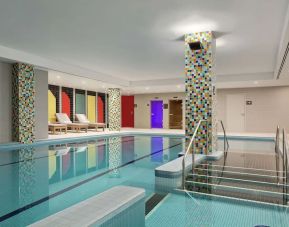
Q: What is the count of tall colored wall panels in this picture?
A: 5